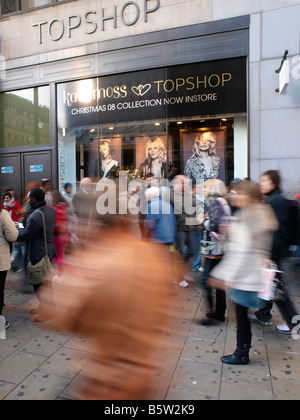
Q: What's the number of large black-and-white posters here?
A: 3